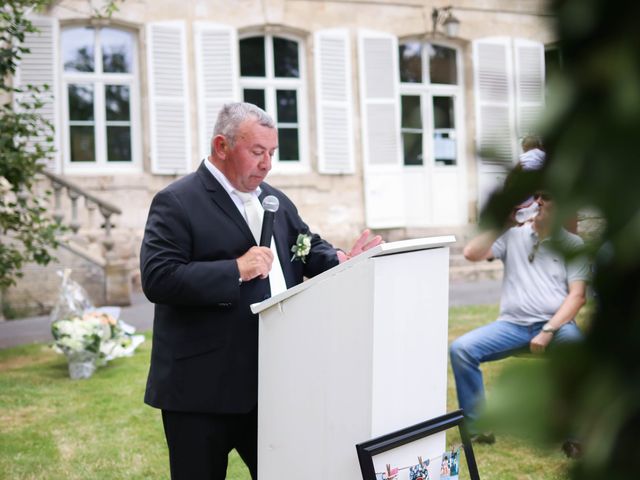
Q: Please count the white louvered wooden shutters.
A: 7